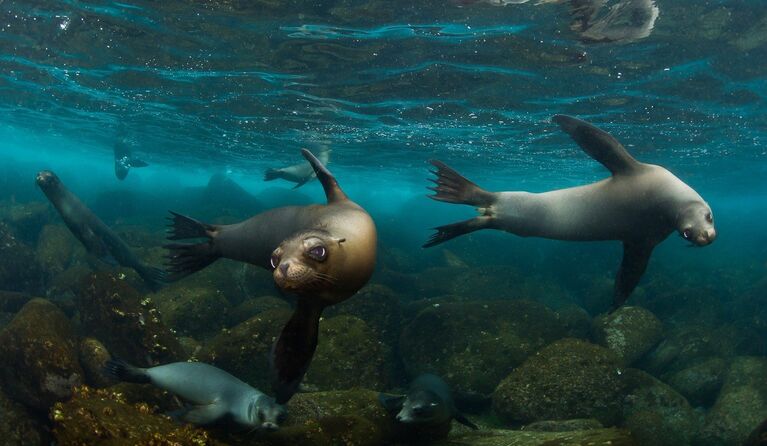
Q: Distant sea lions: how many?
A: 2